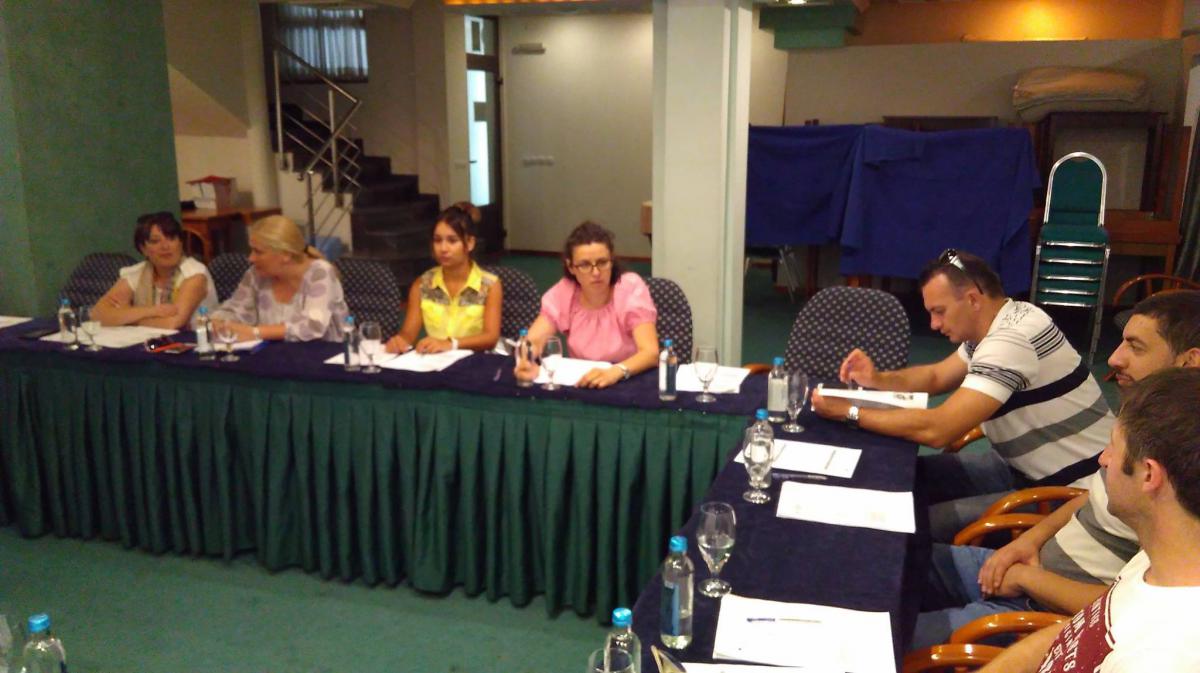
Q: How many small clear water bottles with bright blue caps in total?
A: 10